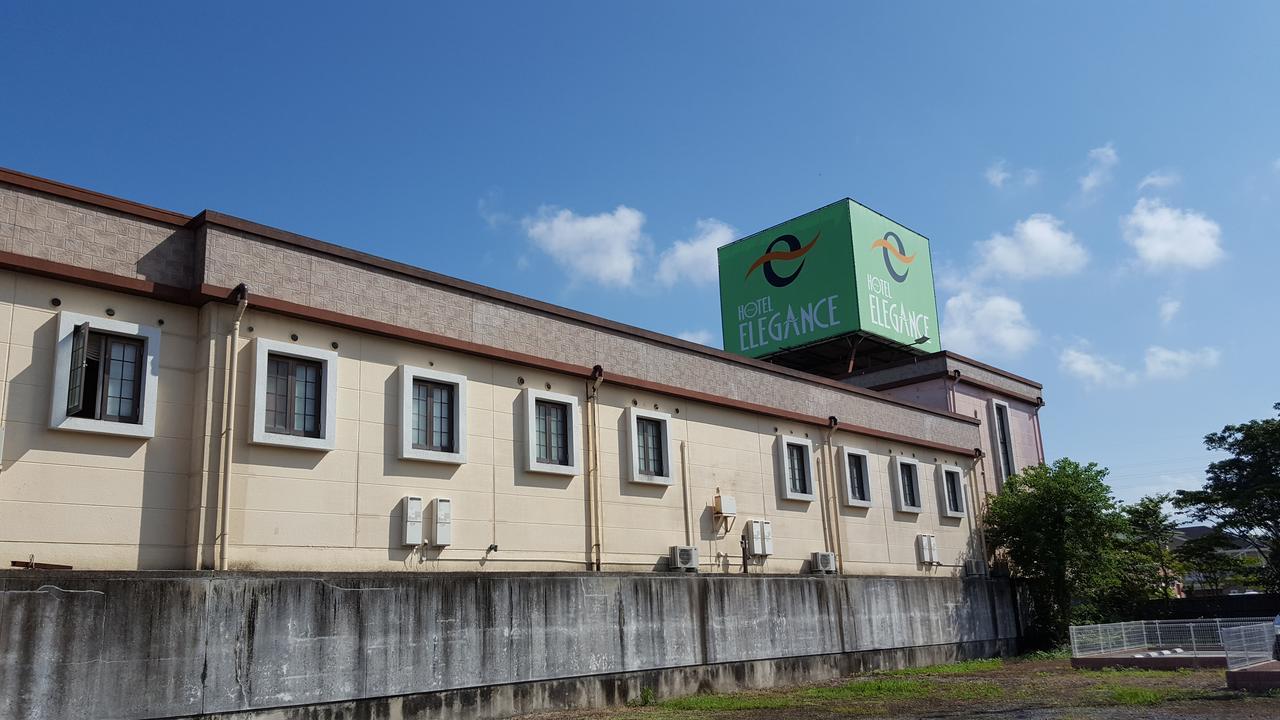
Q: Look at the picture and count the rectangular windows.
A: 10